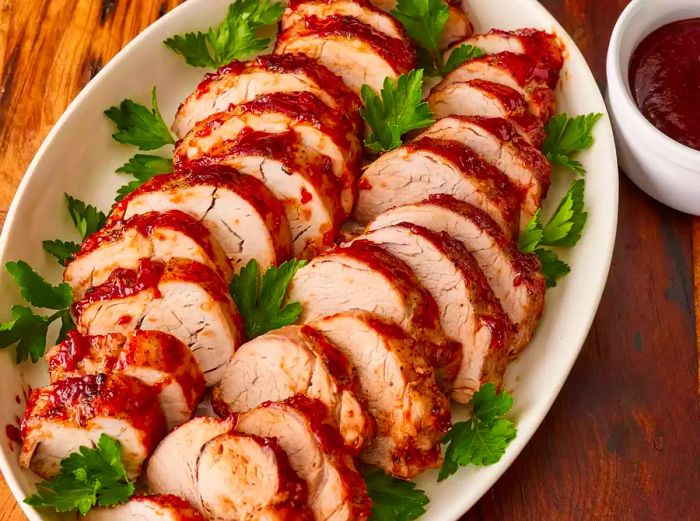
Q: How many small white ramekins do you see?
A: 1